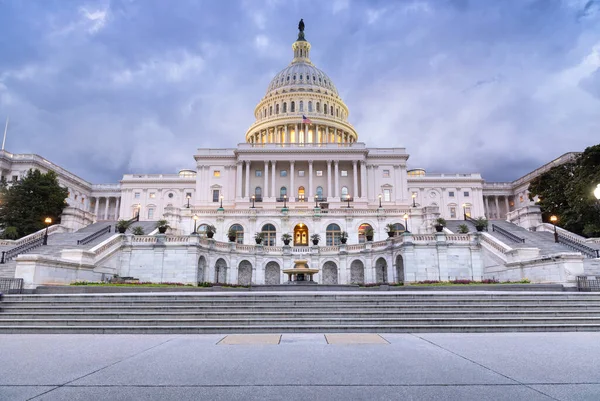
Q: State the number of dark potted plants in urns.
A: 12